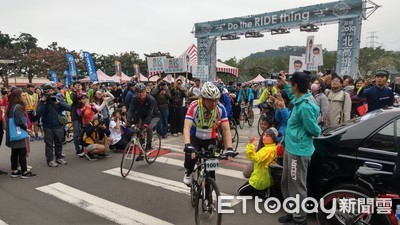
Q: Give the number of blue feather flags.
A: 4